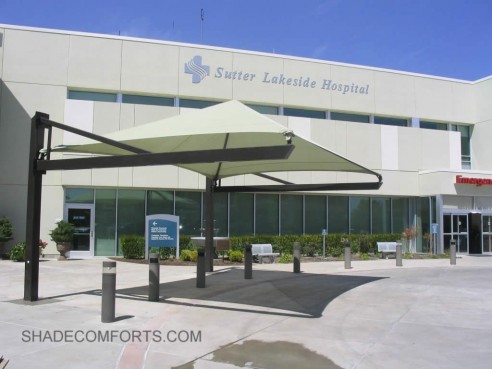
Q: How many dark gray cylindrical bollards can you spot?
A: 8